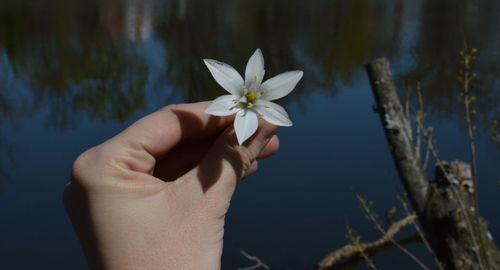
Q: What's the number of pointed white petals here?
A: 6